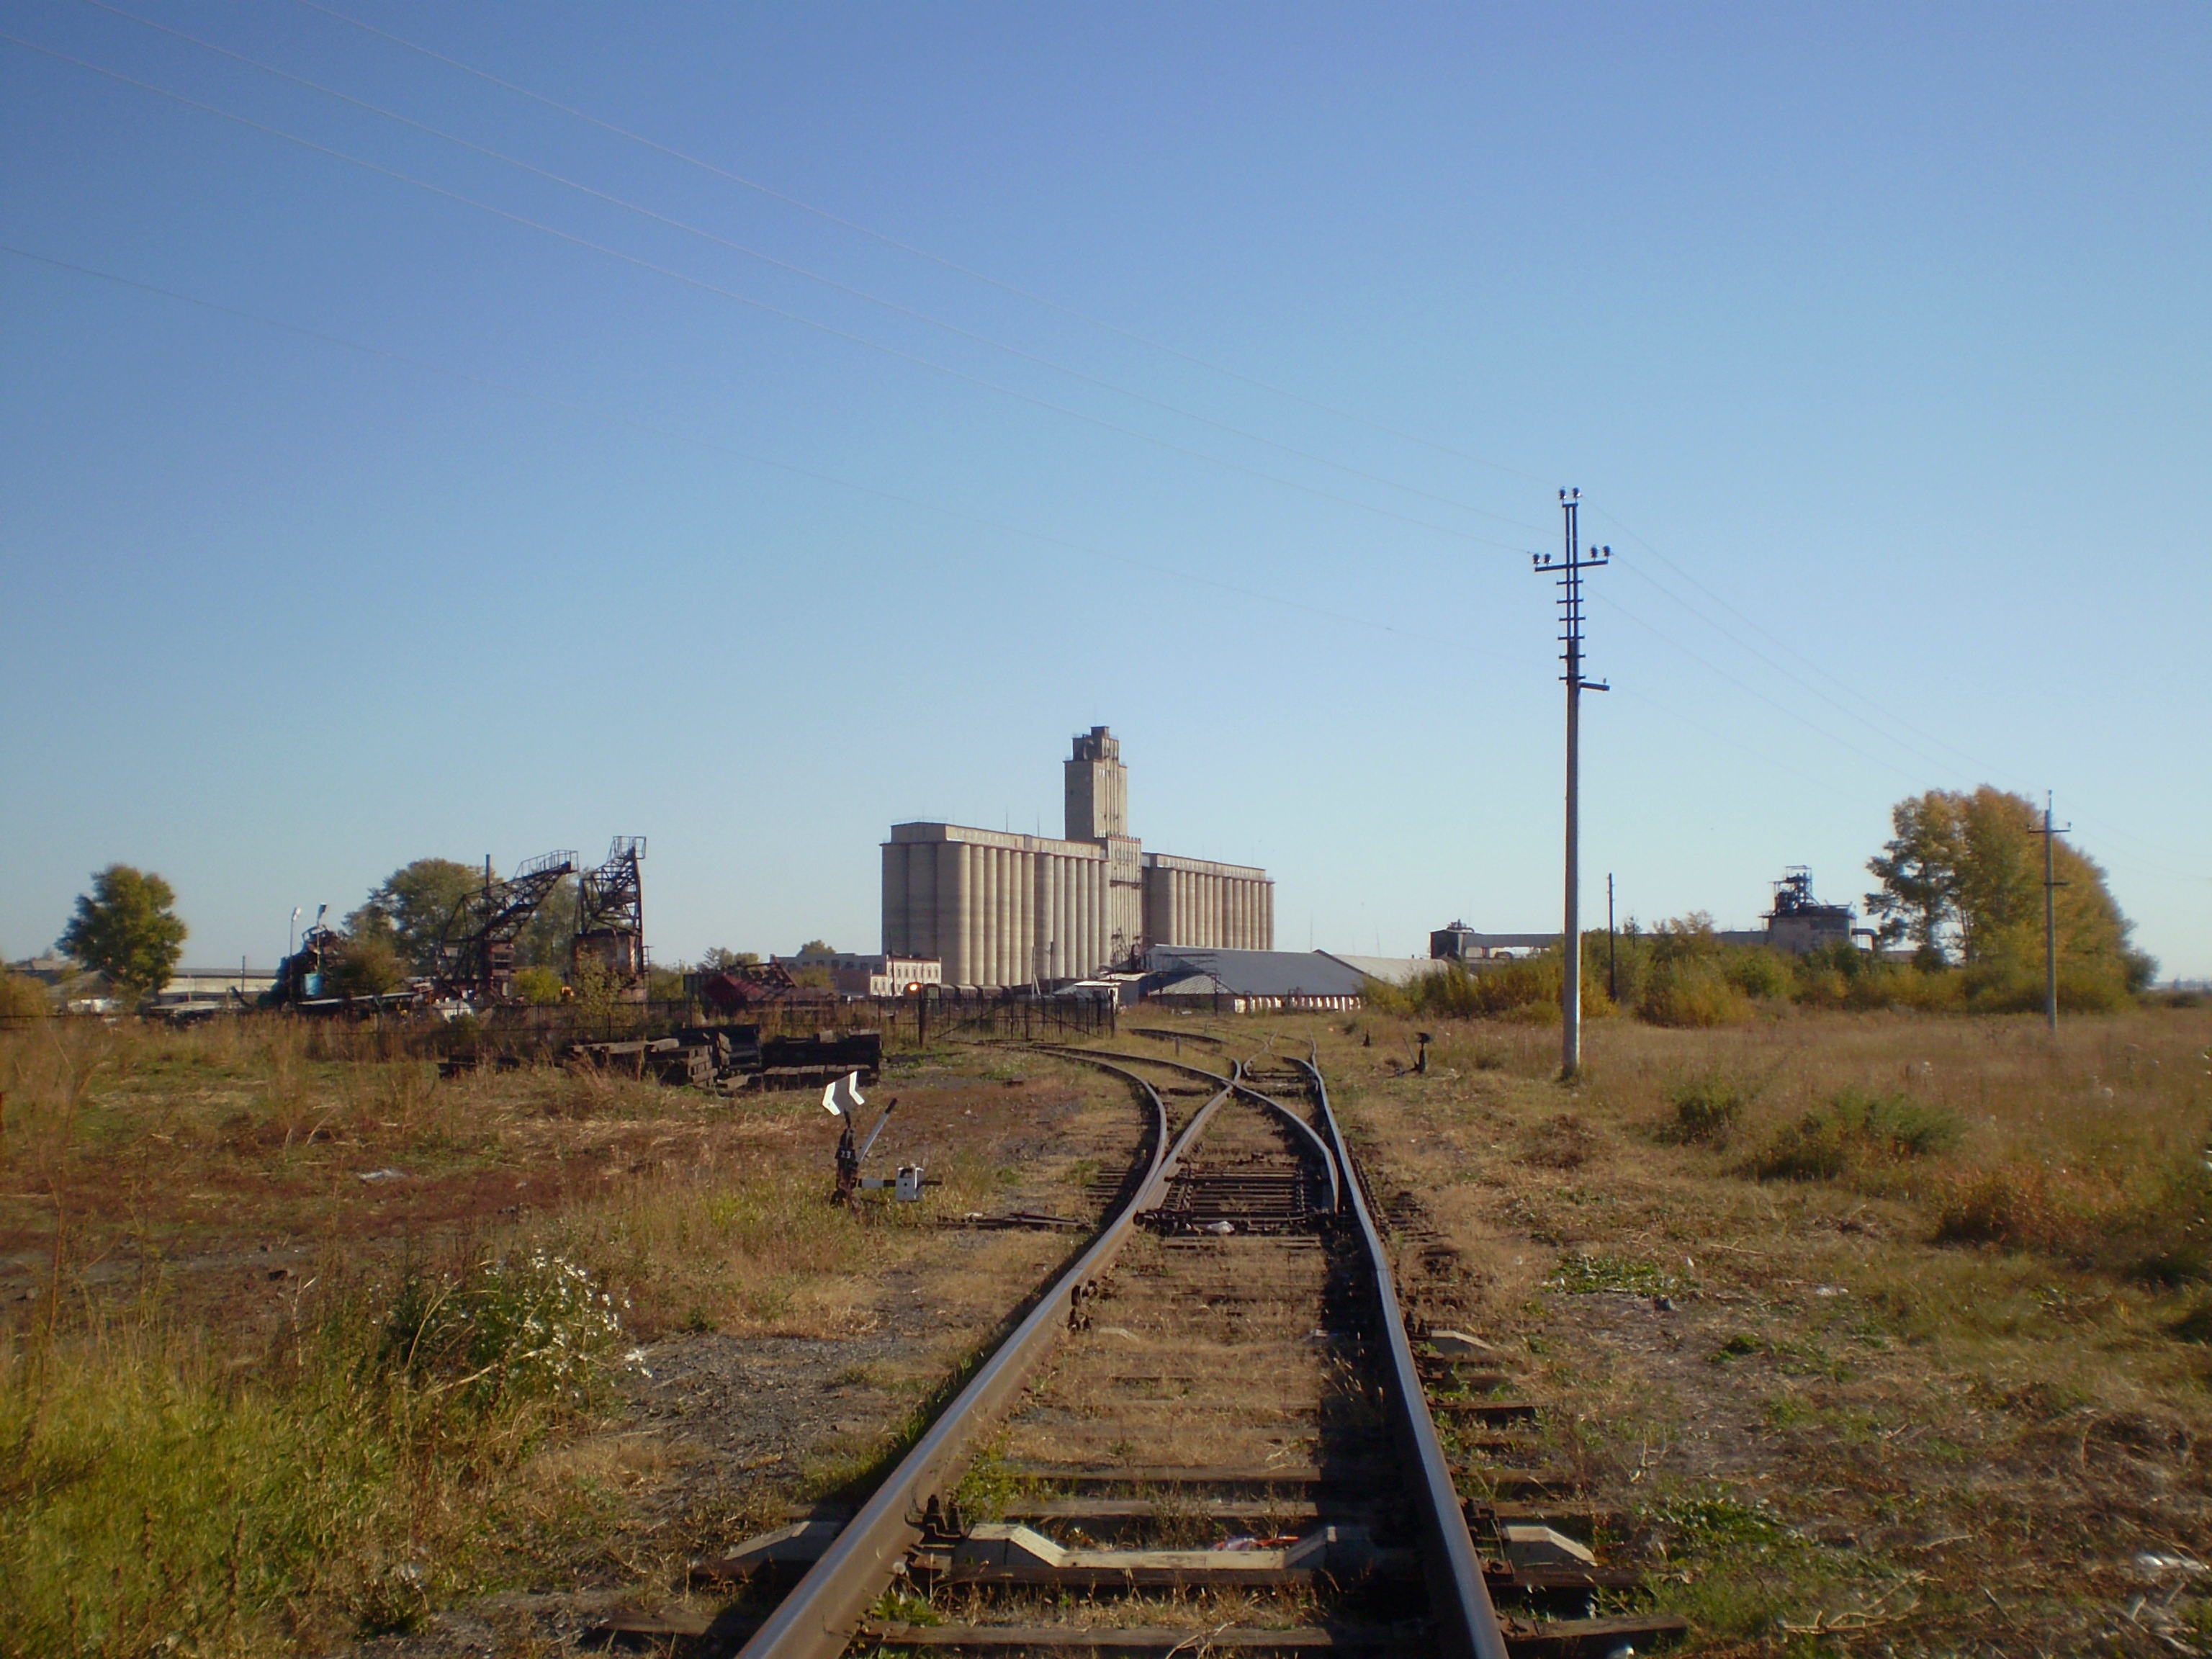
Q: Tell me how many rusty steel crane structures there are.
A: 2